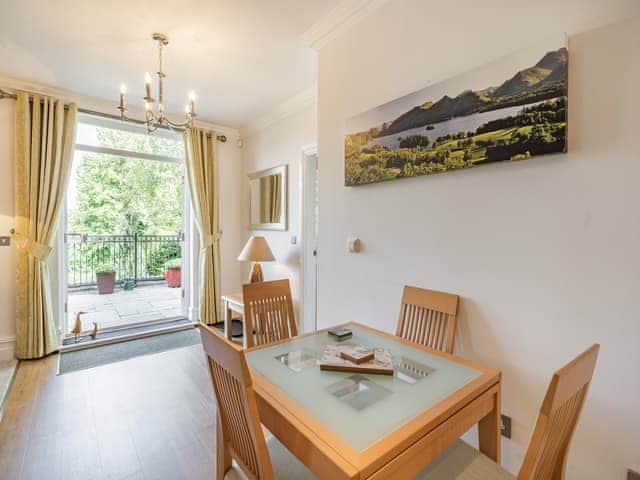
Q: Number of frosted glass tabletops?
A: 1